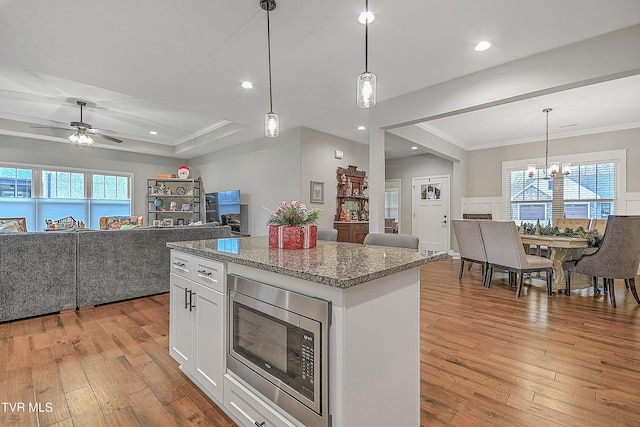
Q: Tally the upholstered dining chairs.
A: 6